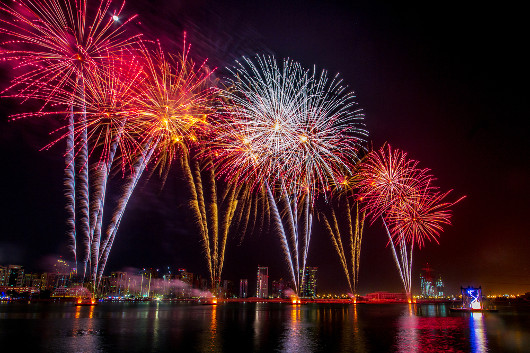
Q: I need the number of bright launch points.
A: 5